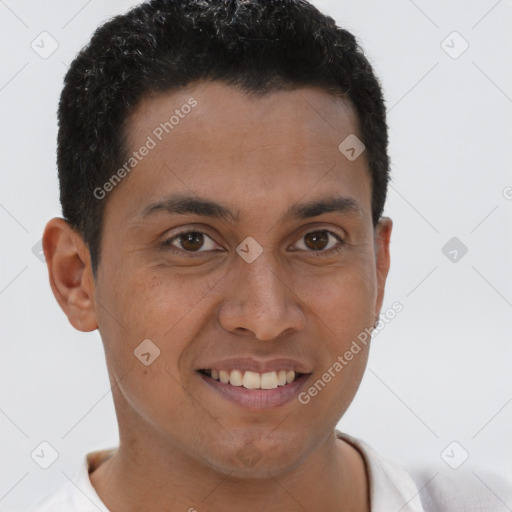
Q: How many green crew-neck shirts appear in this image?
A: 0